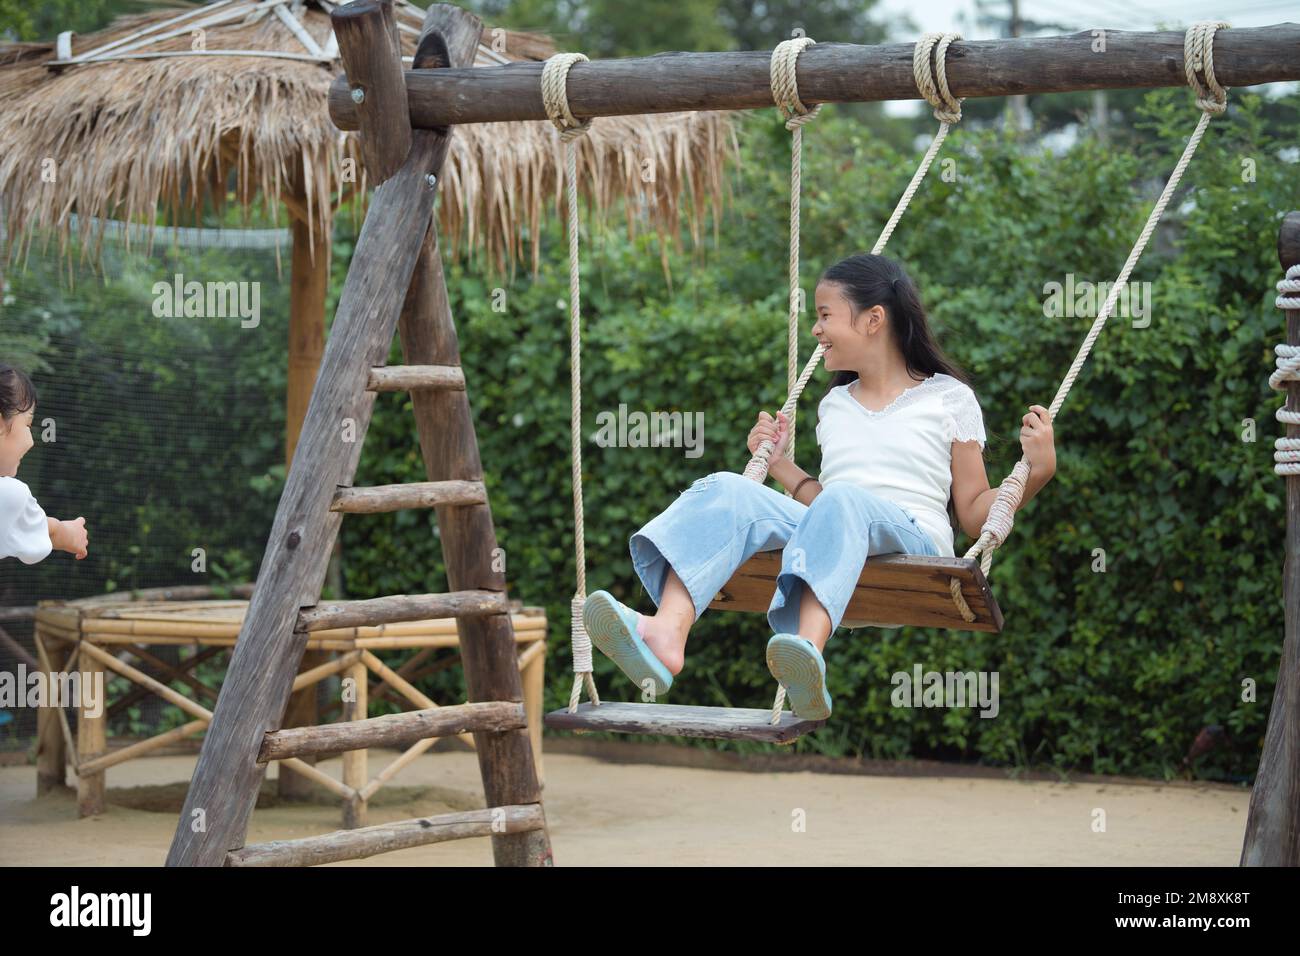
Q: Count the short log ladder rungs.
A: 5